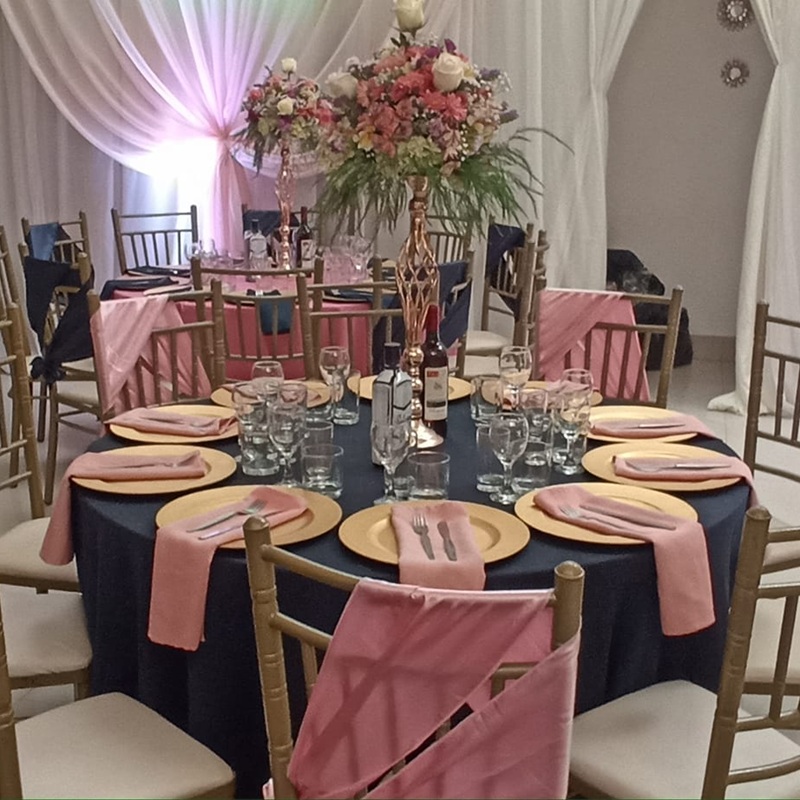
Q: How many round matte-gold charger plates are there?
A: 10